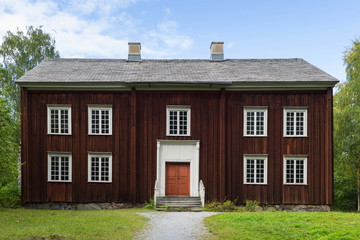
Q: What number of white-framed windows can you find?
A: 9